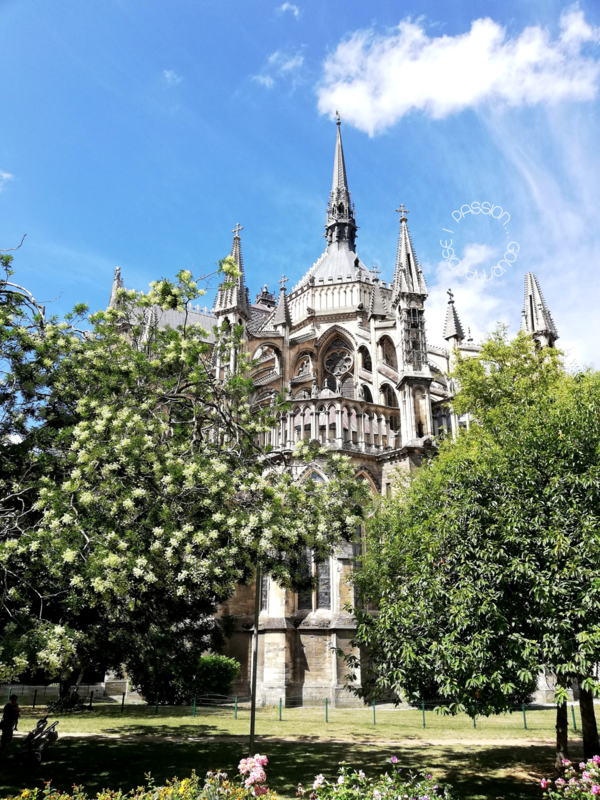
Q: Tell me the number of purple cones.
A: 0